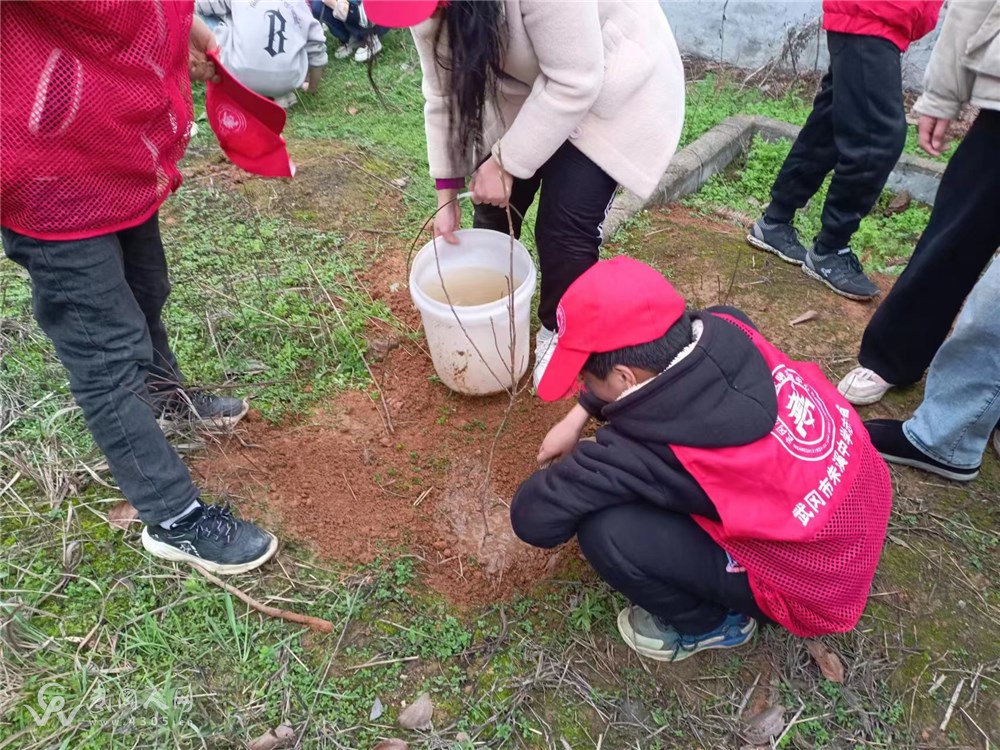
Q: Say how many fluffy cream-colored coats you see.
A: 1